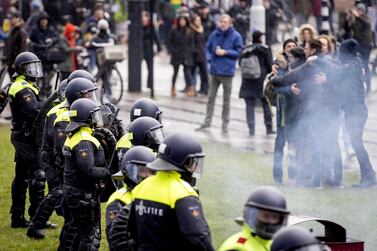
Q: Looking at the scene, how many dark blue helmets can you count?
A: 11